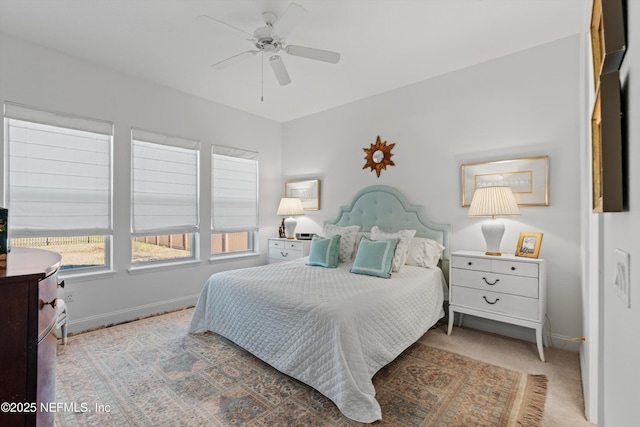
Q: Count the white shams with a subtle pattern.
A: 2